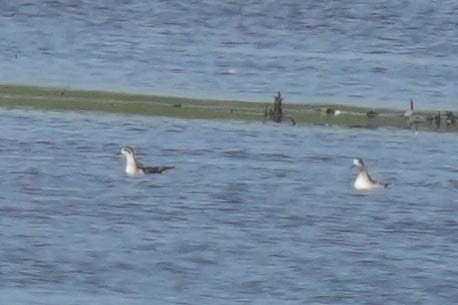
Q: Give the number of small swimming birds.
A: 2